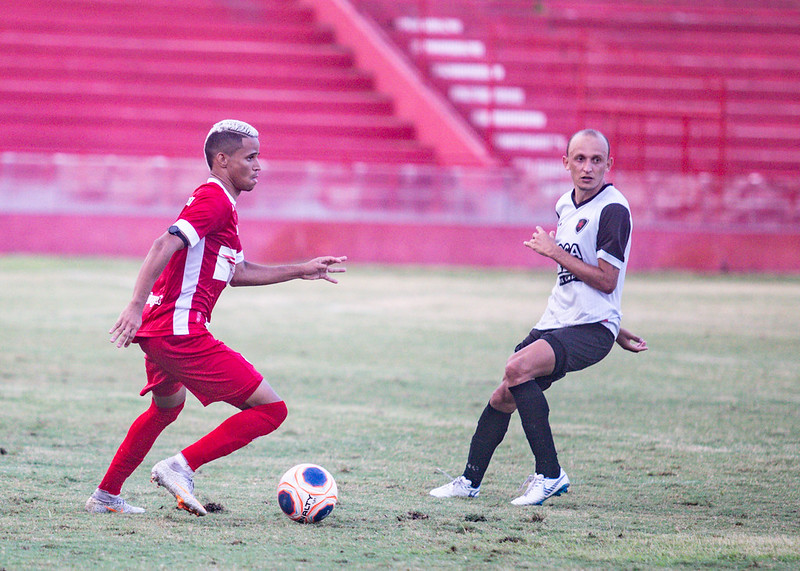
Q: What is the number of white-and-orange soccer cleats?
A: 2